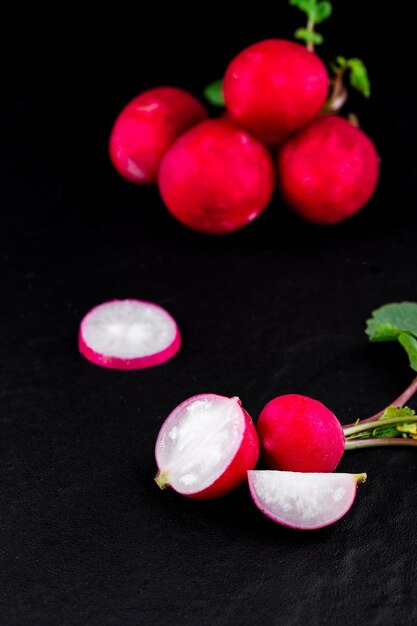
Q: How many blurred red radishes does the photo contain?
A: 4